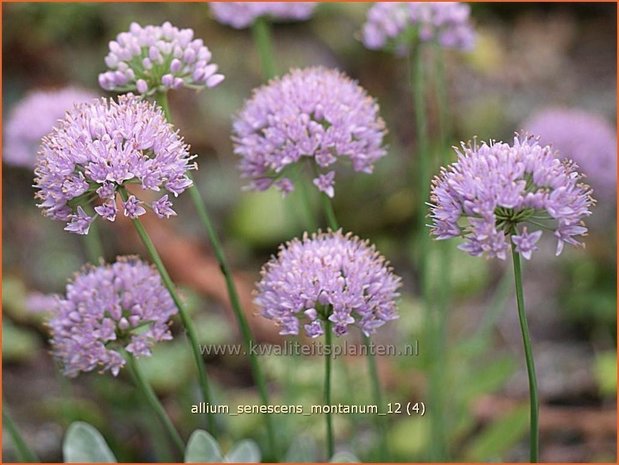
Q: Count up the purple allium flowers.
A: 10